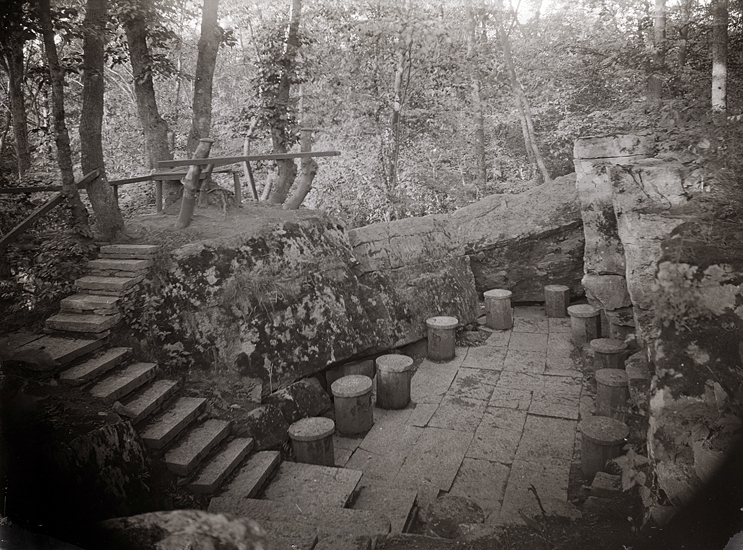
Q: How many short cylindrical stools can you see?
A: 10